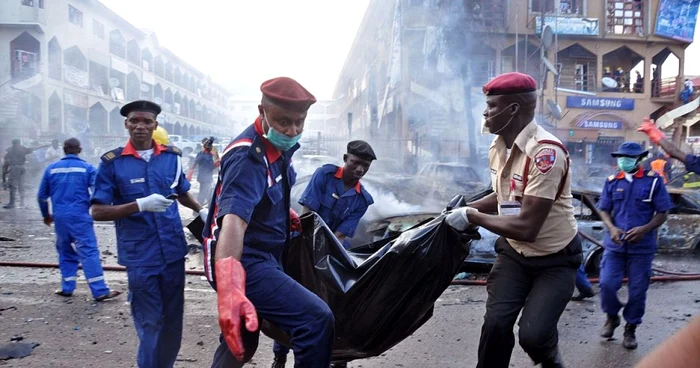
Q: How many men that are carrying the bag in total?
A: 3